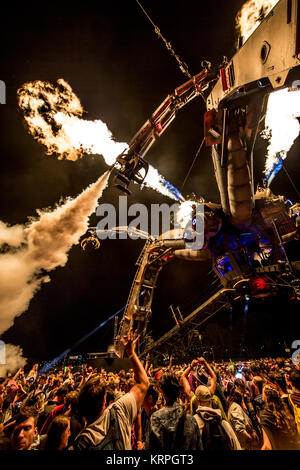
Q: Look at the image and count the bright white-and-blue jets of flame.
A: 2